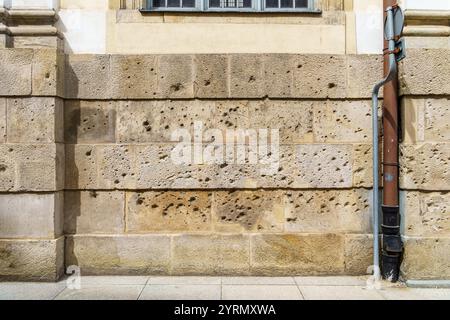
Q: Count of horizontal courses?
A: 5